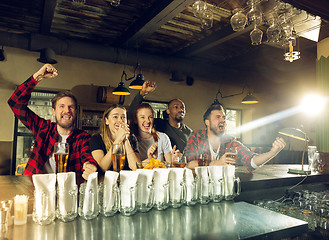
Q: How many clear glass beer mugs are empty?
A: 12